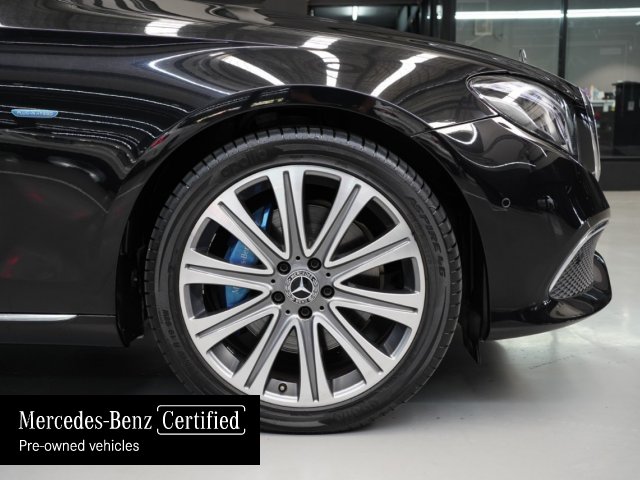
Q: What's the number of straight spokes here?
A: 10